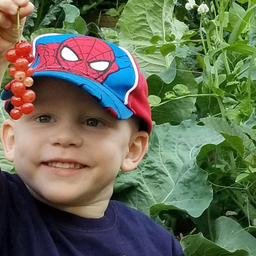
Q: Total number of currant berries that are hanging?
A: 14